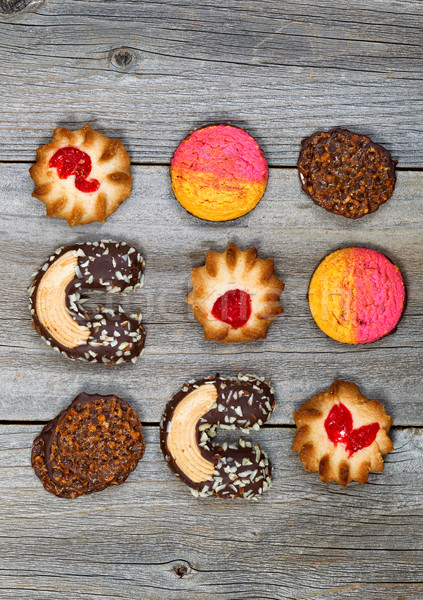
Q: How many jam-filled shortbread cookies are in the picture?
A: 3